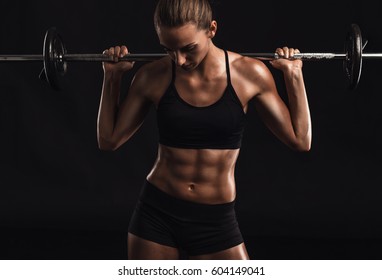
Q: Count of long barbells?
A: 1